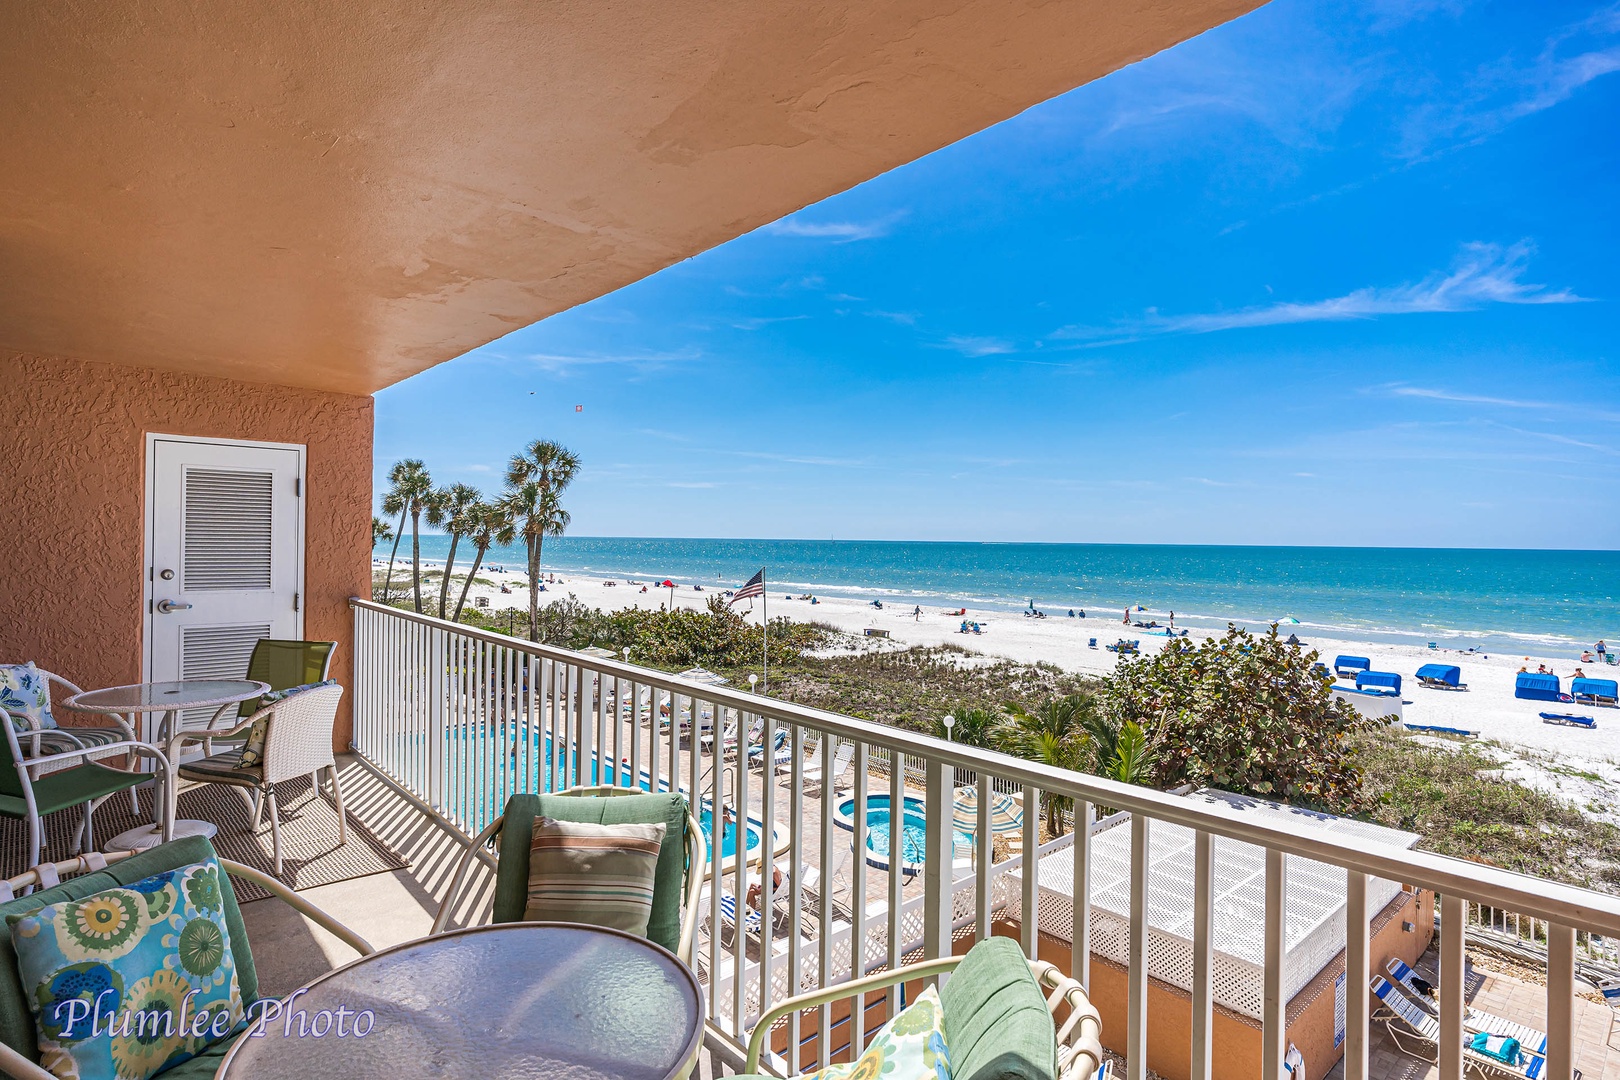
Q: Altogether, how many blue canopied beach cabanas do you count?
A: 5